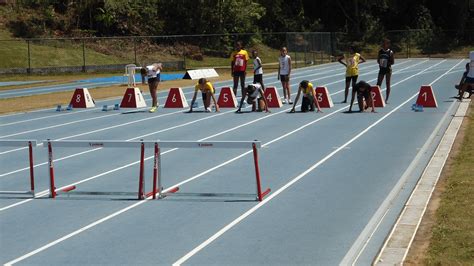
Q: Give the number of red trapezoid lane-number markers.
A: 8